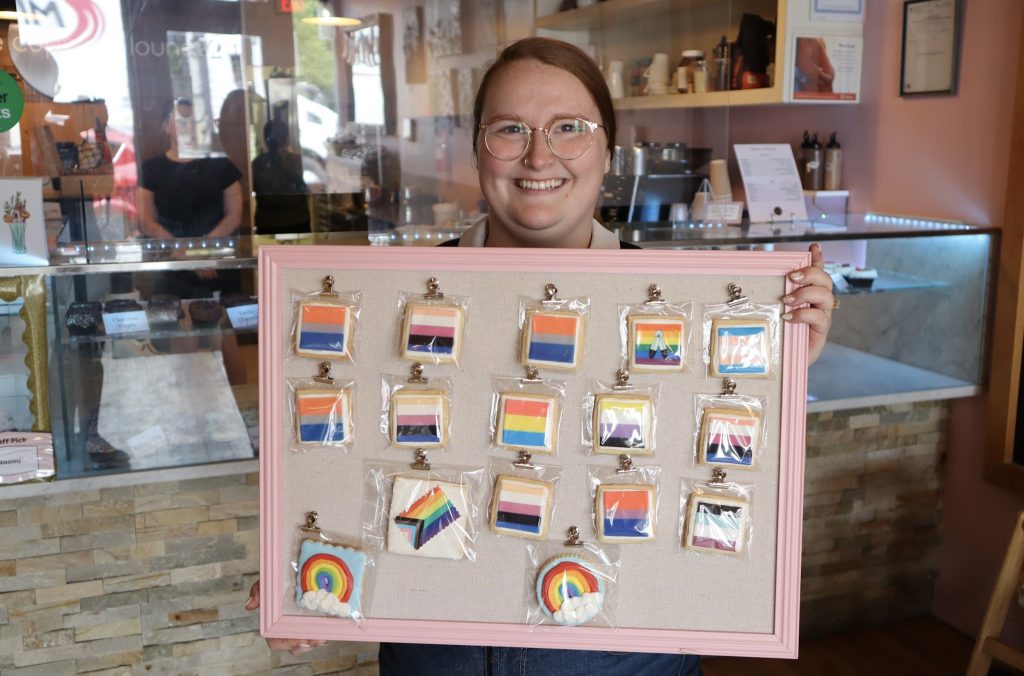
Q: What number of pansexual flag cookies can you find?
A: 1